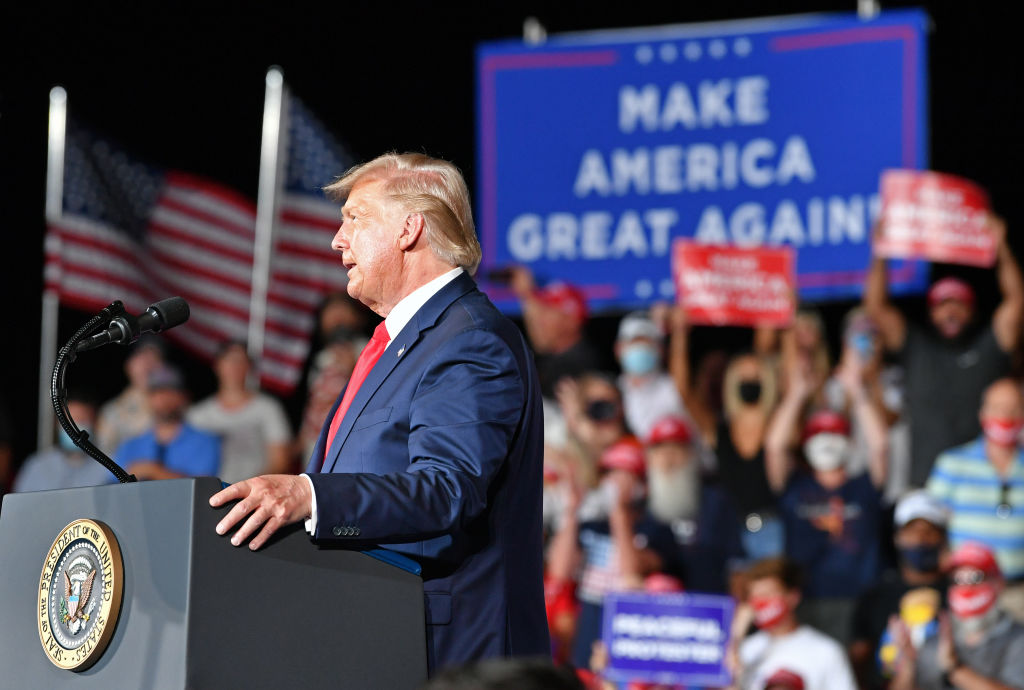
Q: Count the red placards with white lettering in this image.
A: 2